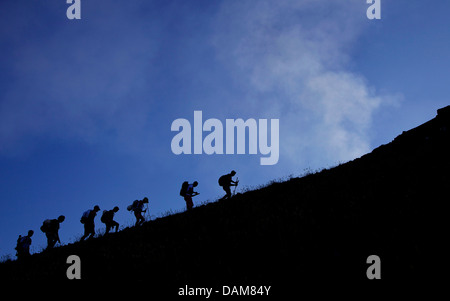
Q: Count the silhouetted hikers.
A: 7